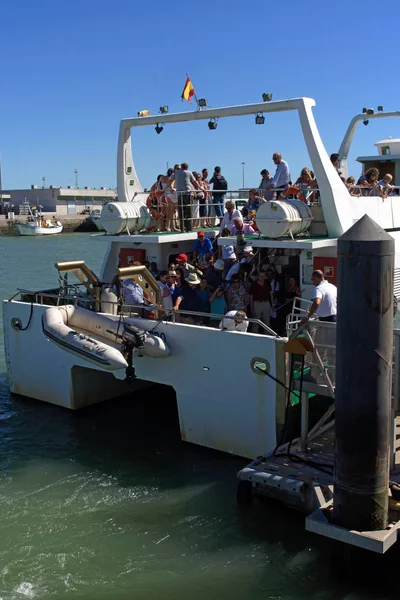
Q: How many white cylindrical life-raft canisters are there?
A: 2